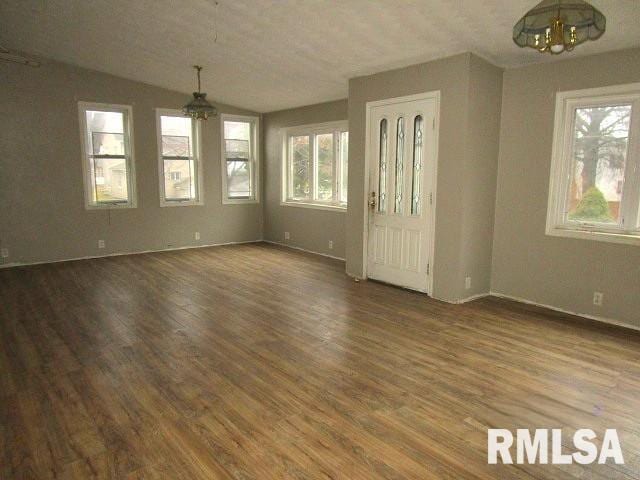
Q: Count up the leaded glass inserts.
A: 3